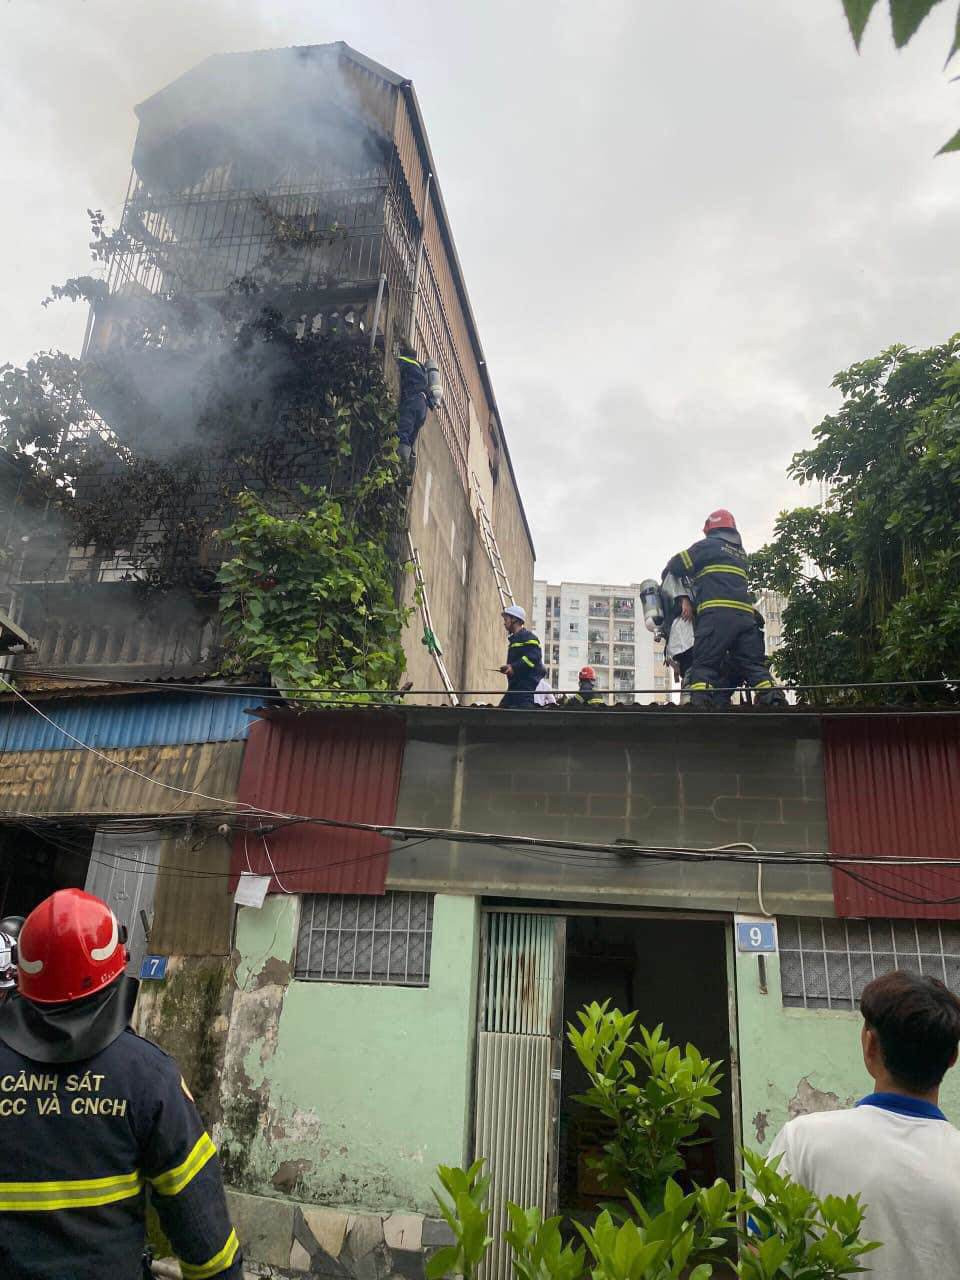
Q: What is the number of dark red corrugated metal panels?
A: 2